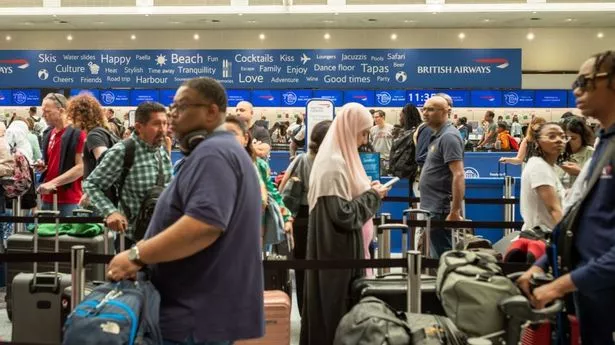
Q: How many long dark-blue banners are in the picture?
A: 1